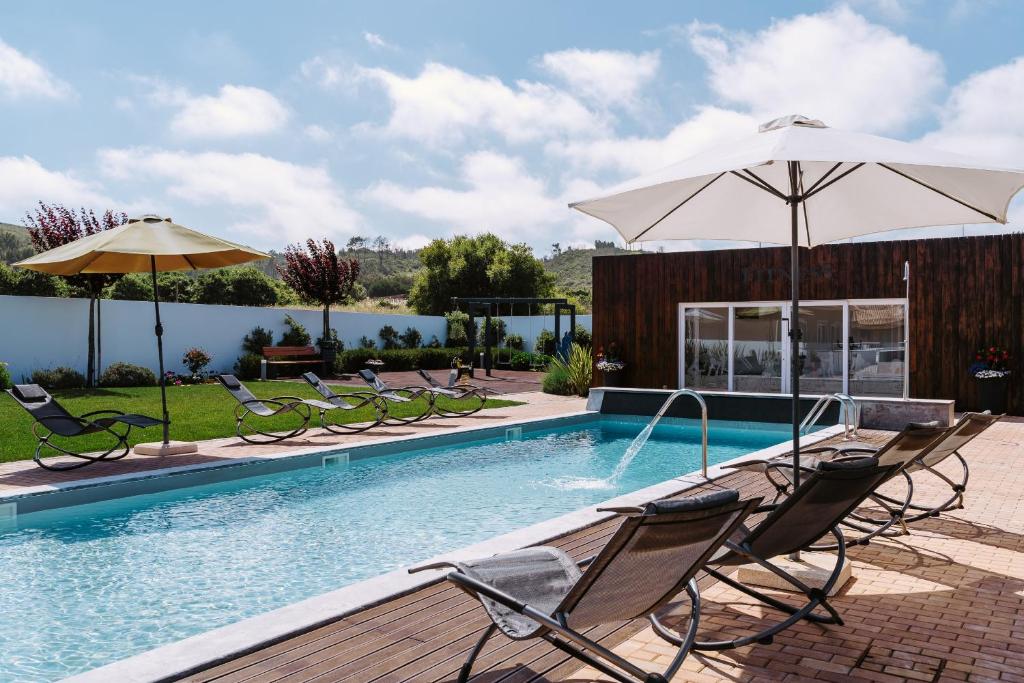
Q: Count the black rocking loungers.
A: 9